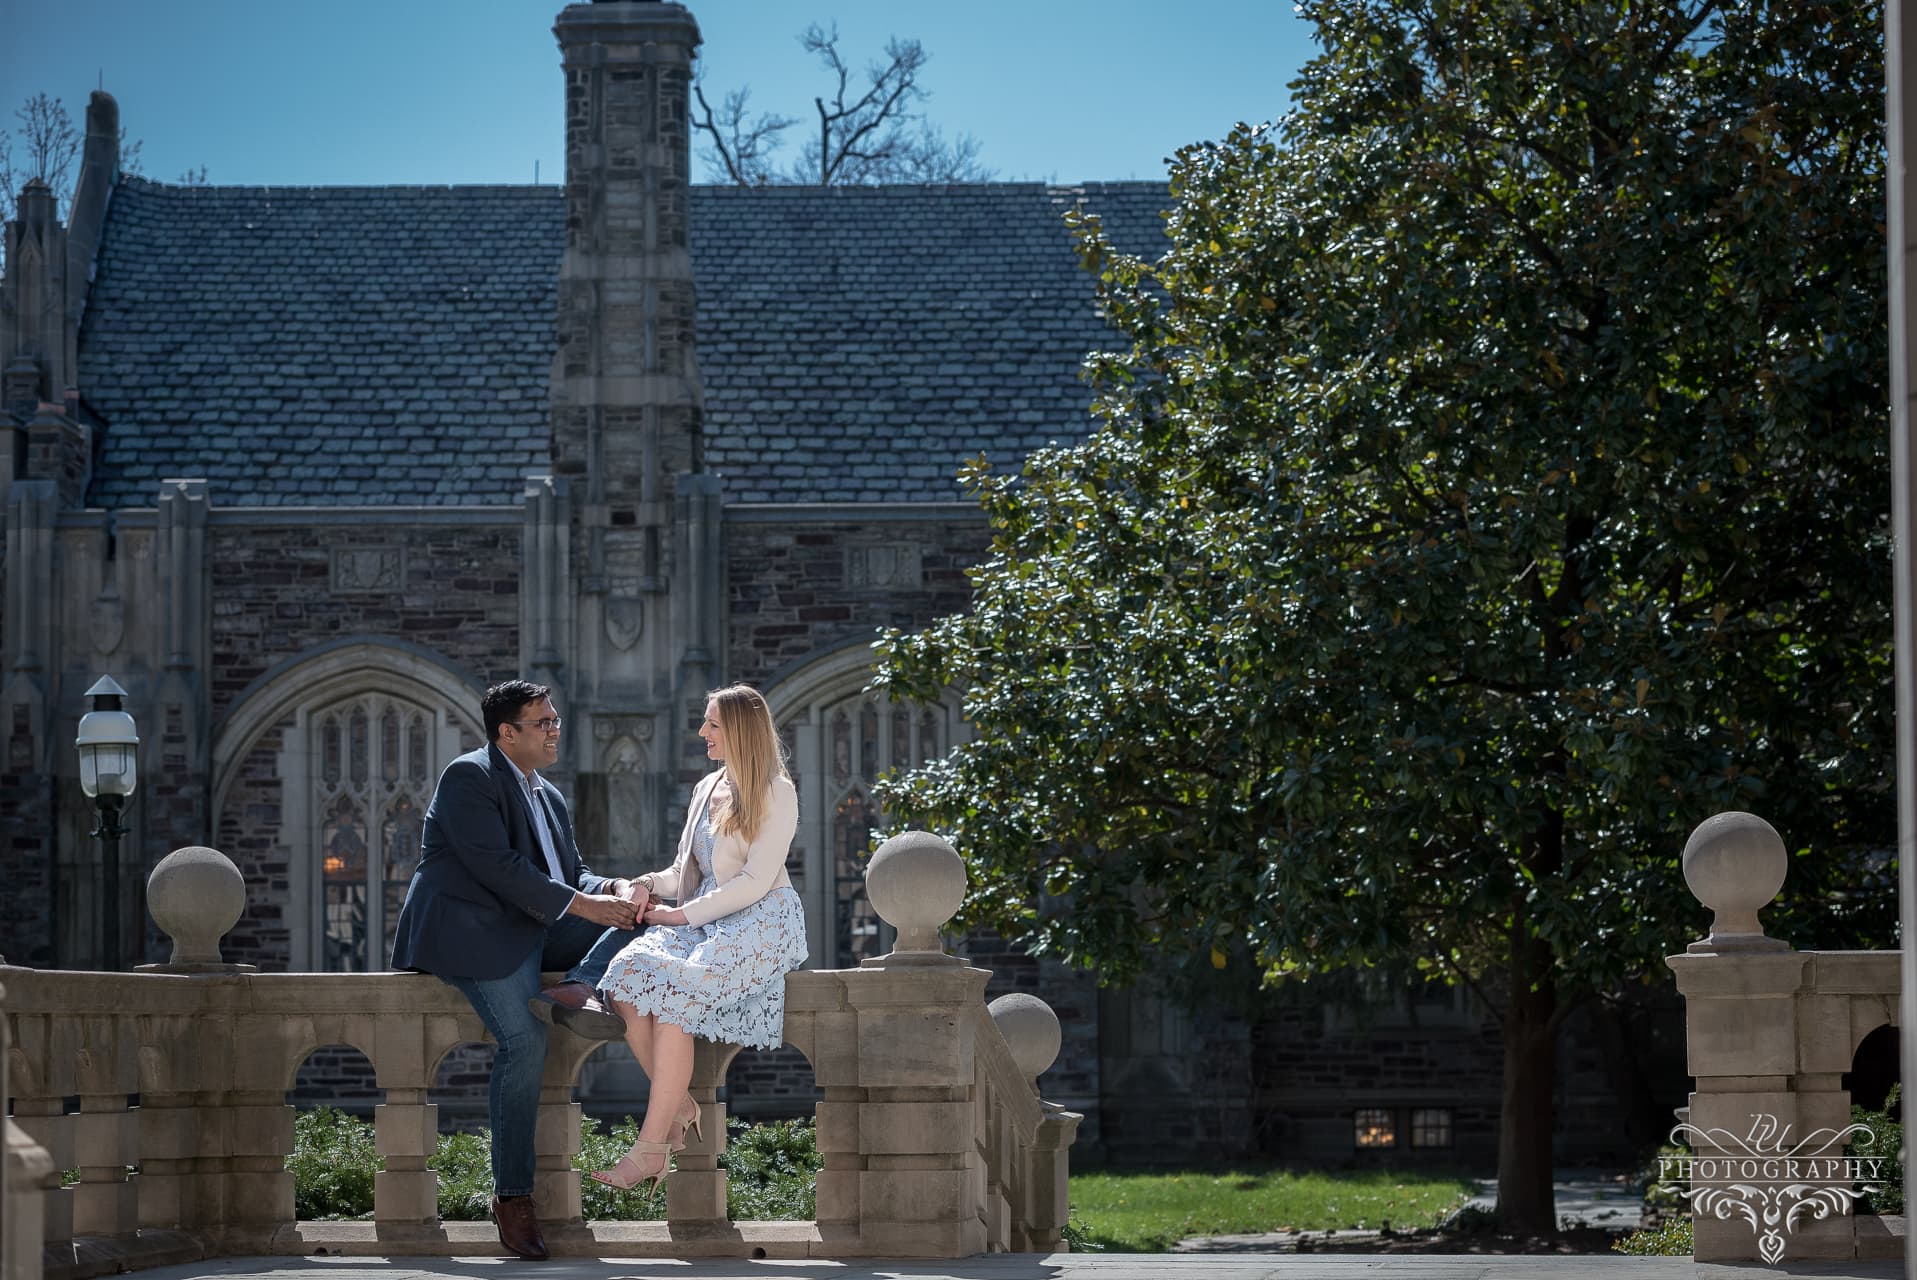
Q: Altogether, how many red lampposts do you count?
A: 0